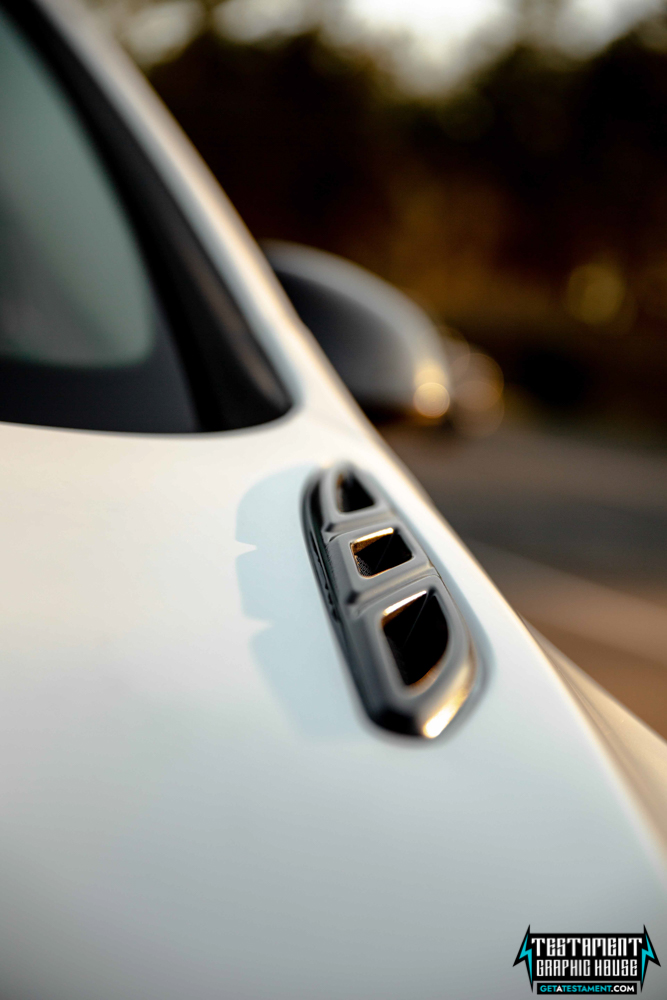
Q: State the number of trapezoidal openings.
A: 3